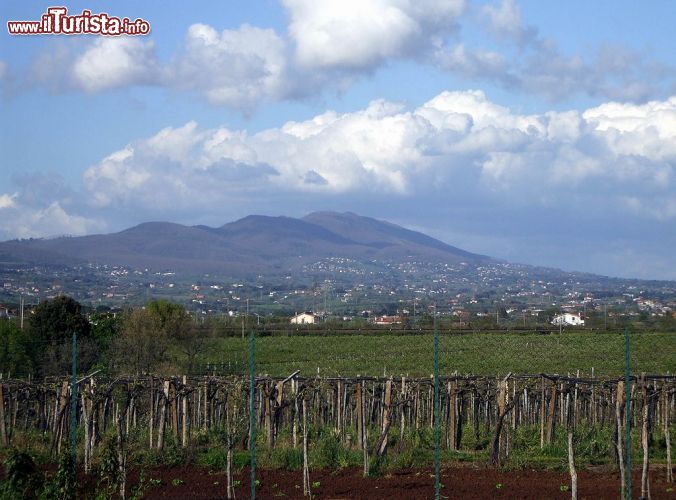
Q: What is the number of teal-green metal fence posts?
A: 4